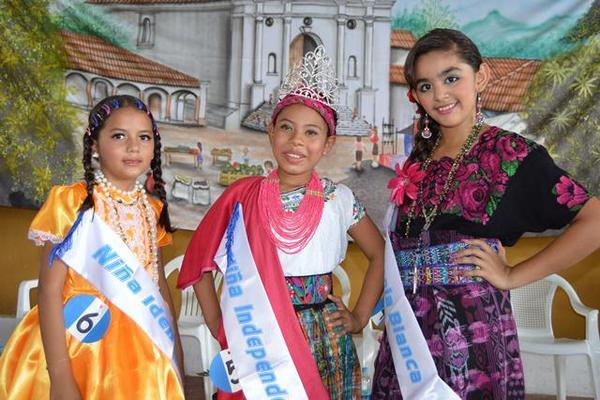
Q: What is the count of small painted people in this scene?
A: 5